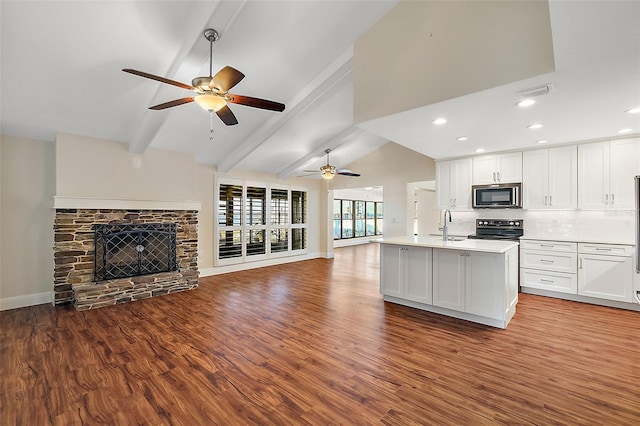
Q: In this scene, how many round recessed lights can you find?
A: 8